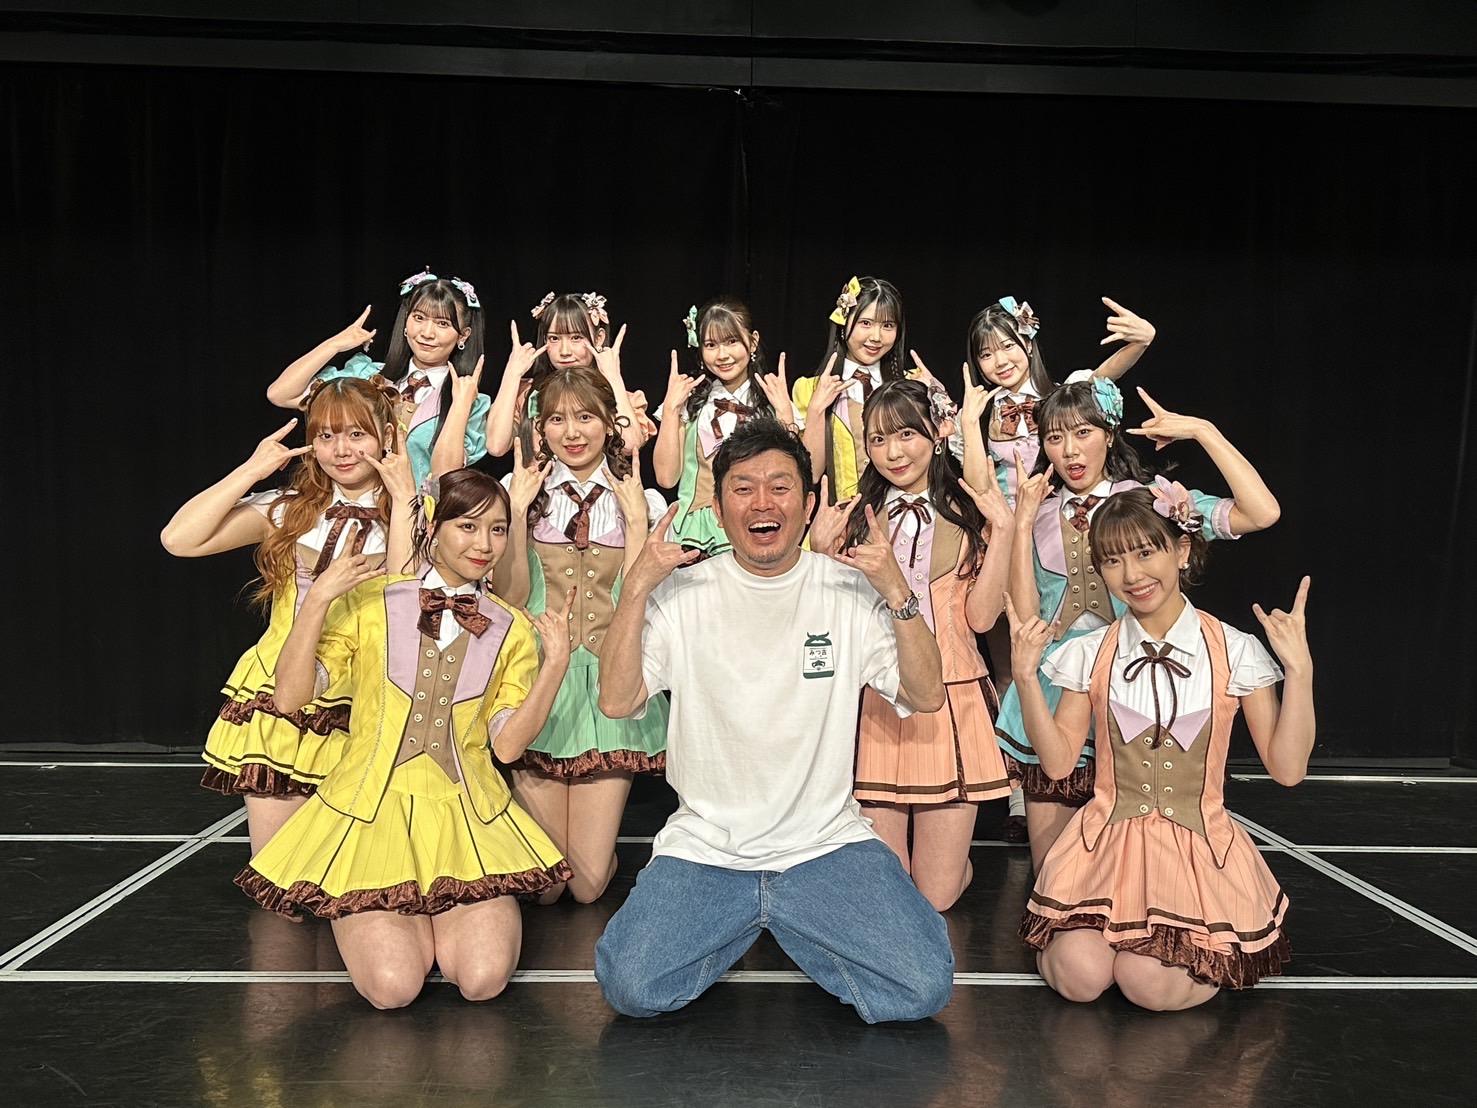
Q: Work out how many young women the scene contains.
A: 11